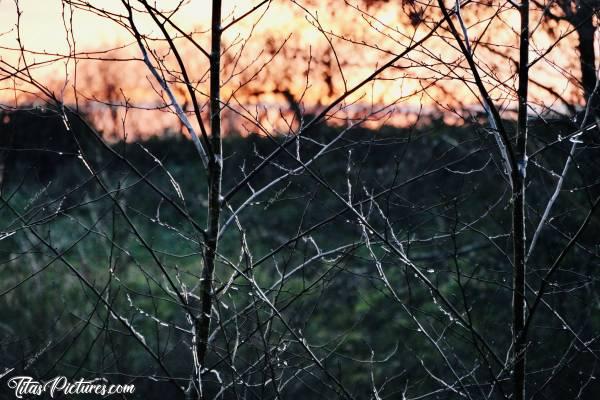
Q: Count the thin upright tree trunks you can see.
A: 2